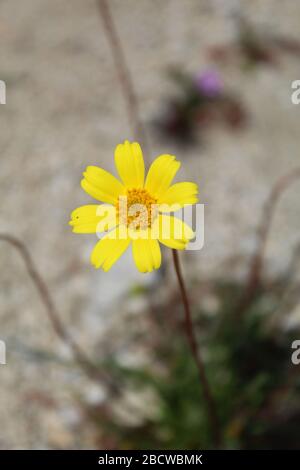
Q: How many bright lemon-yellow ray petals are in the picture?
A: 8